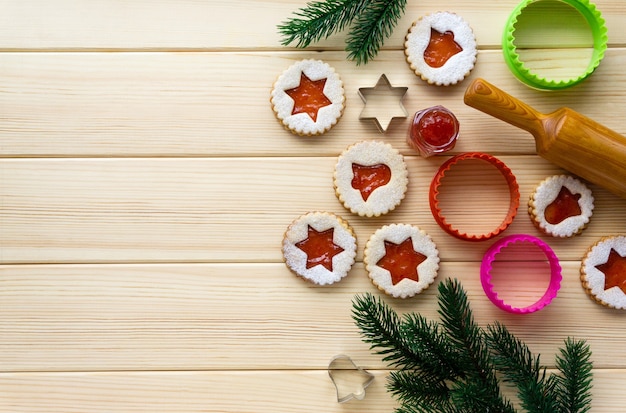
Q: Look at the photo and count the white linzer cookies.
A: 7